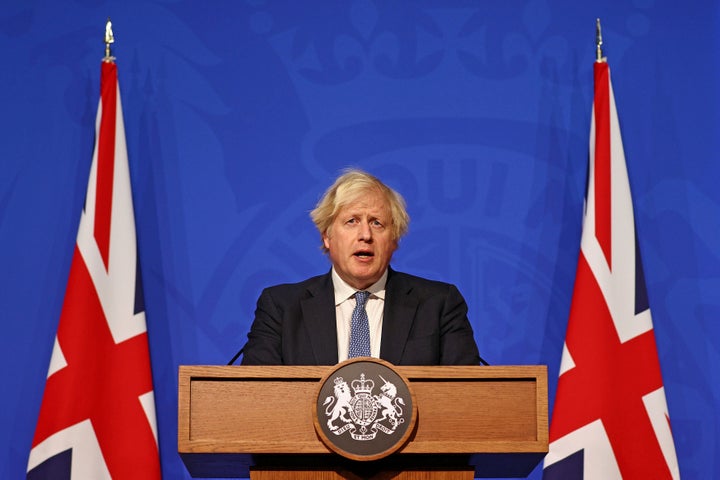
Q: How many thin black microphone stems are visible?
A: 2